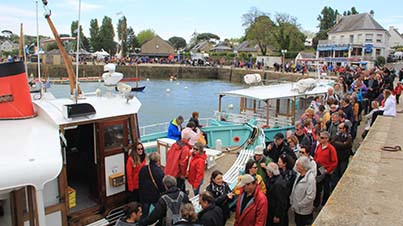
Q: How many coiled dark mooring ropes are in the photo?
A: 1